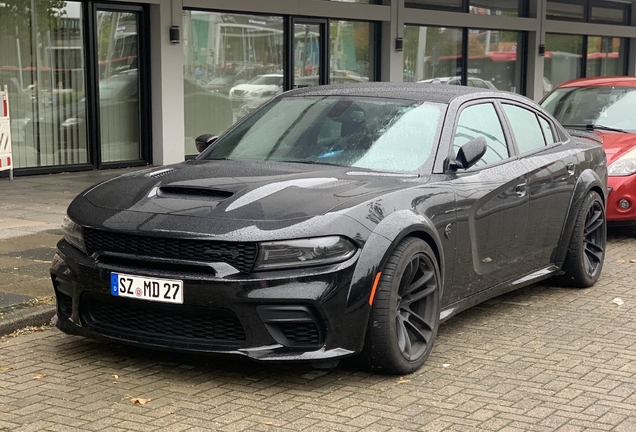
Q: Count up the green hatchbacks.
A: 0